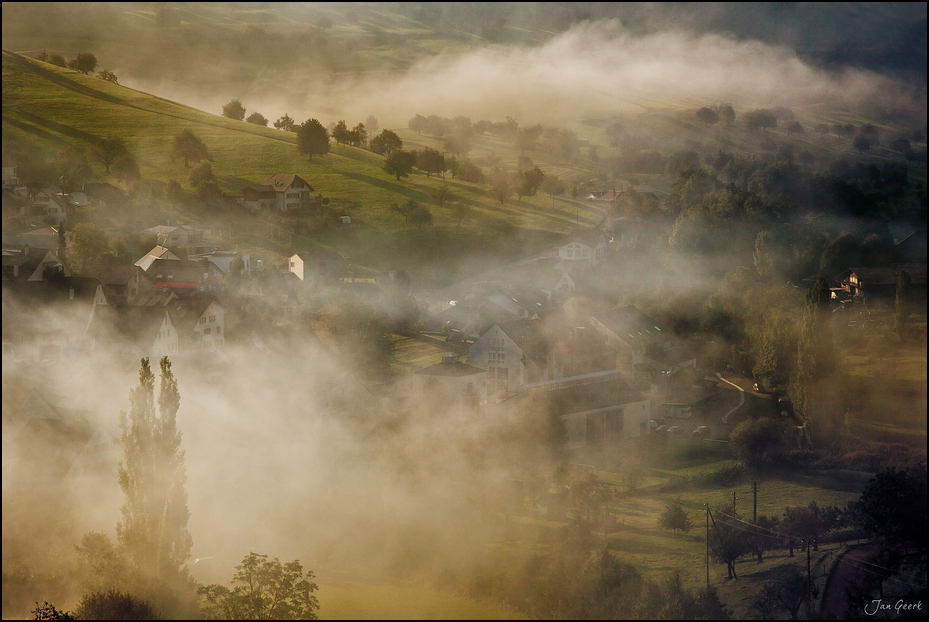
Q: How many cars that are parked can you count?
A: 4